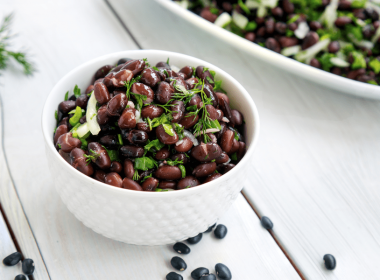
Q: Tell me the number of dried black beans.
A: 14